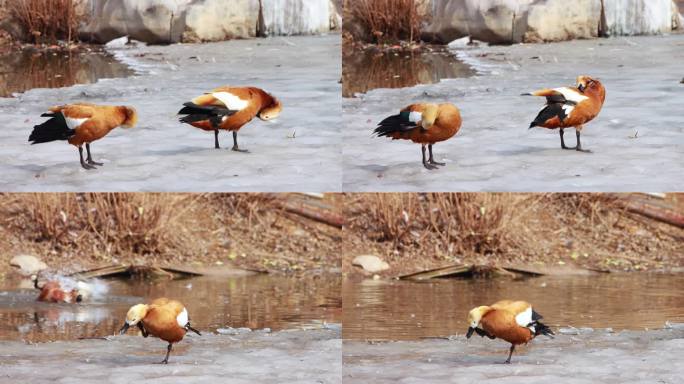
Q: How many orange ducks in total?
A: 7